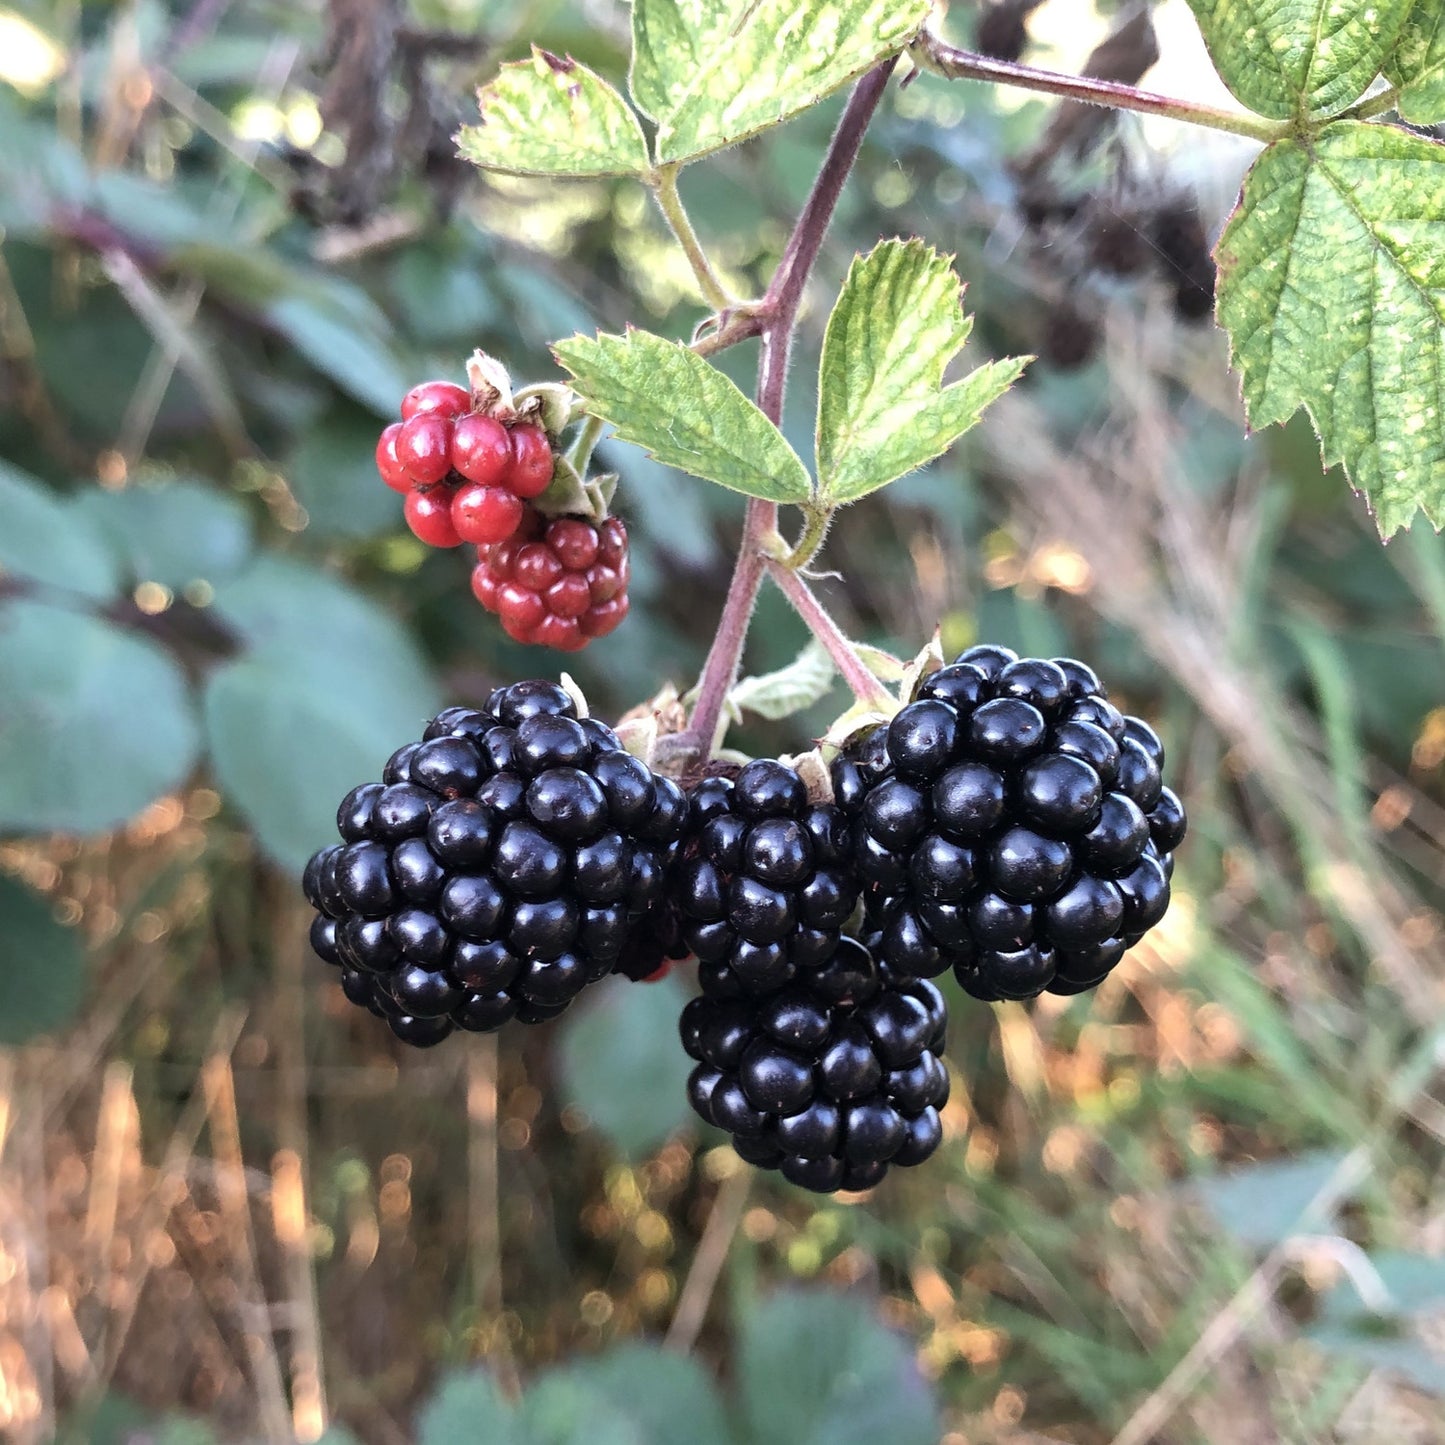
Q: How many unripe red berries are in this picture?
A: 2